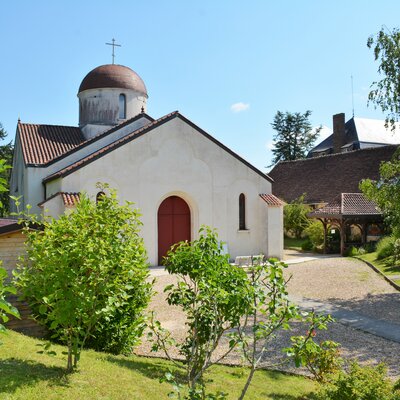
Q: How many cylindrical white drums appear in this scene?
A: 1